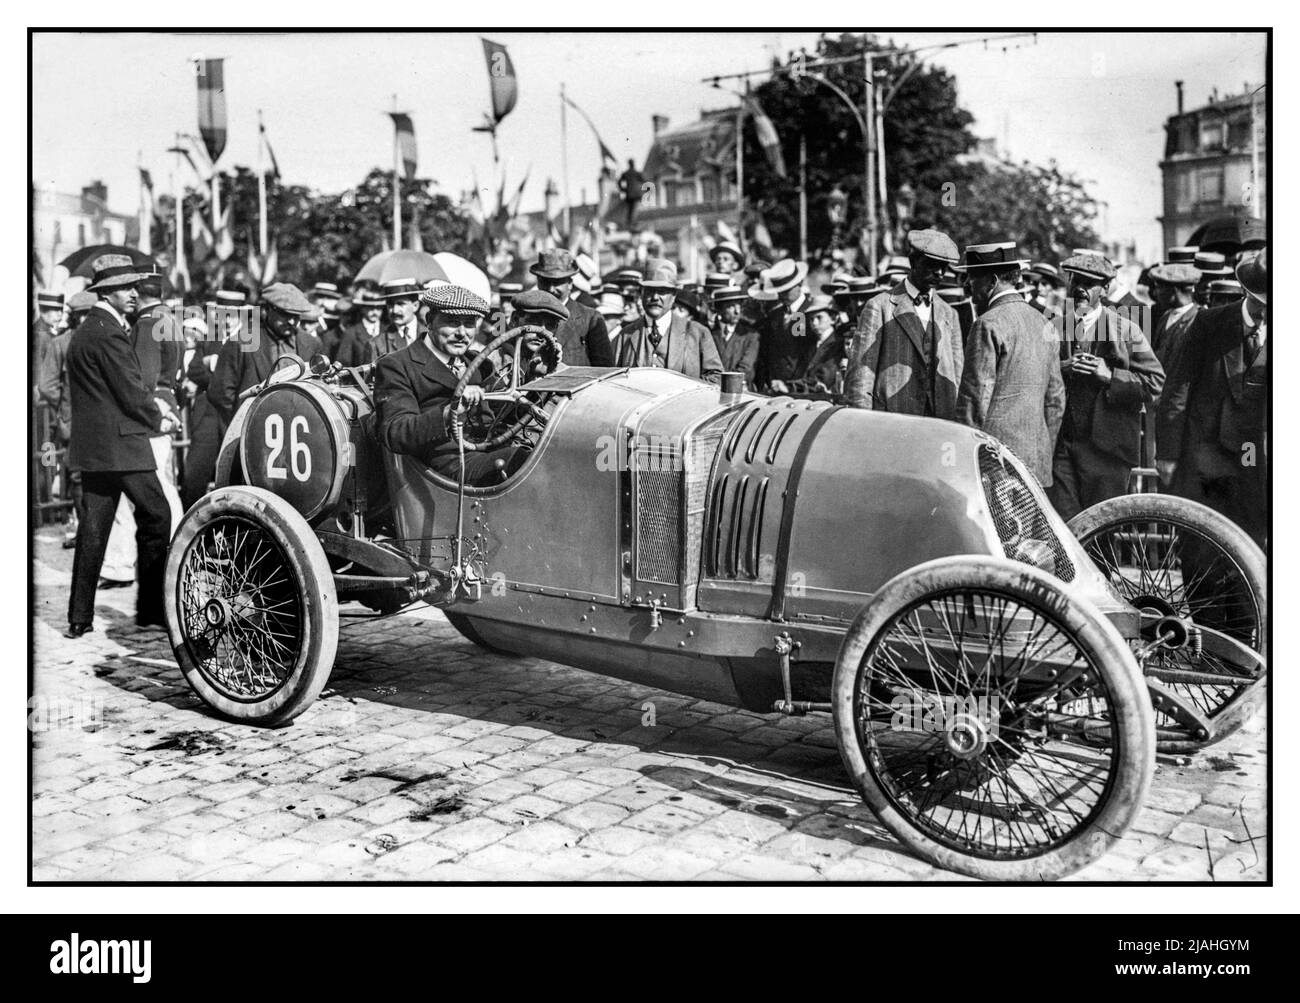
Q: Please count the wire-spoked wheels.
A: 3